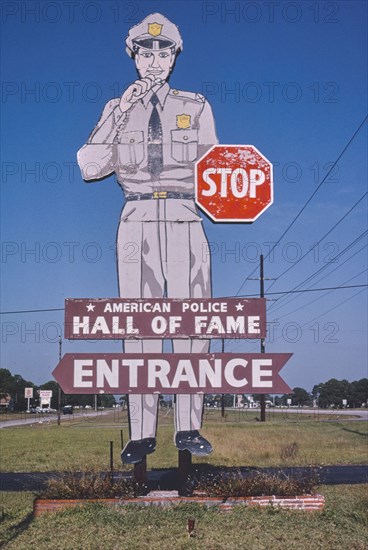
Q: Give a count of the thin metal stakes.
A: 2